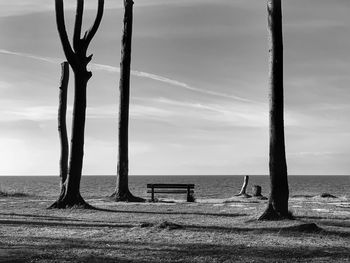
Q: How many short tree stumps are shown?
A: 2